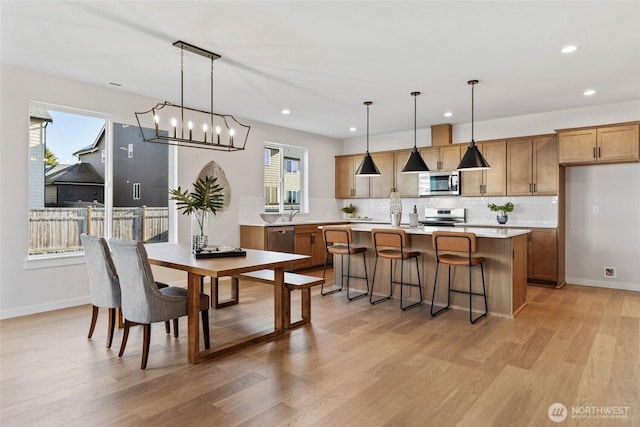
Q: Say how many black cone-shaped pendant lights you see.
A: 3